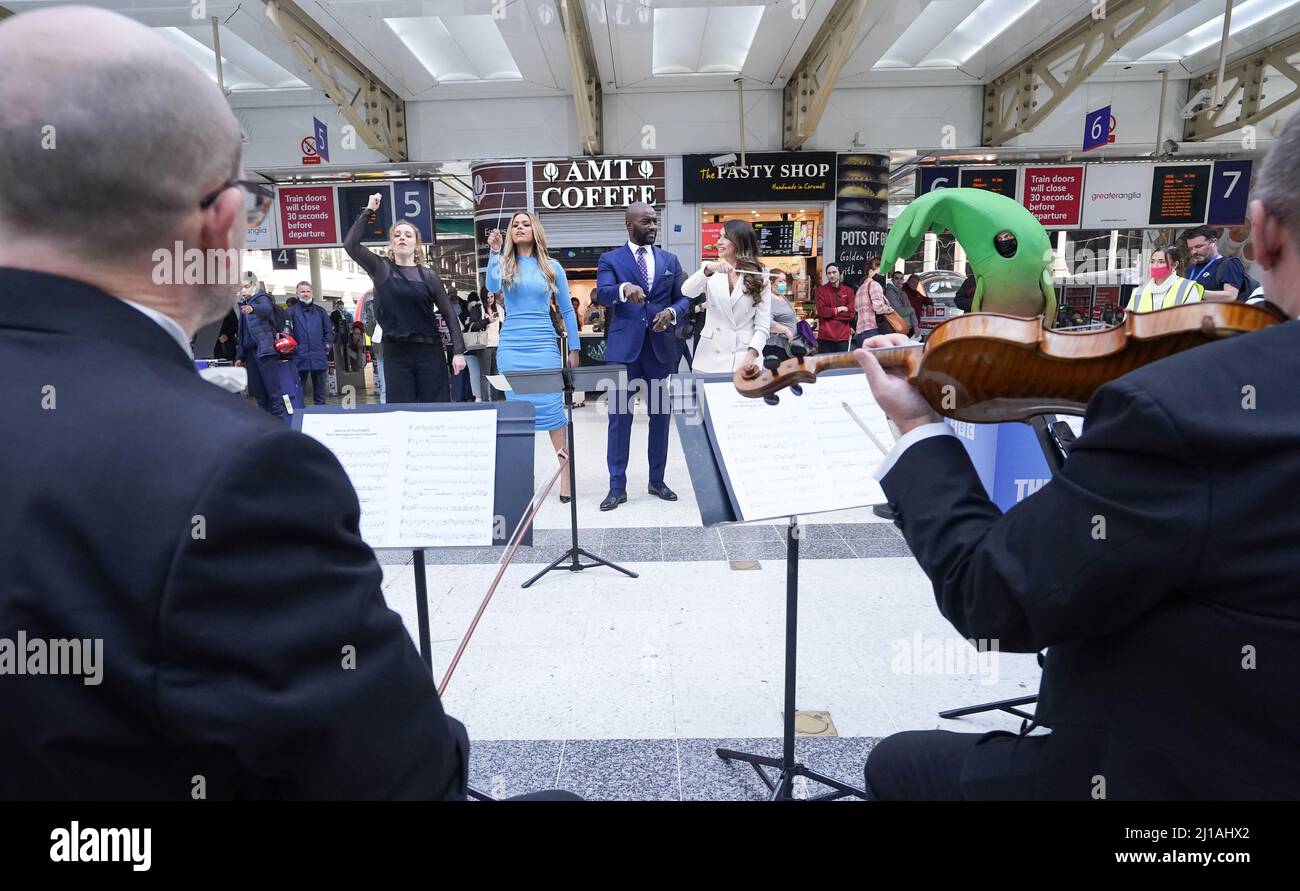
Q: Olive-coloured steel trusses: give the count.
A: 5